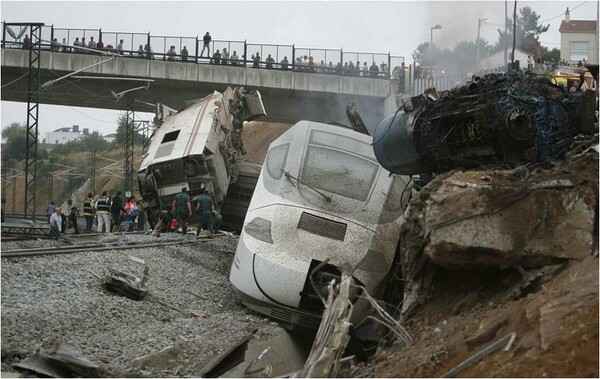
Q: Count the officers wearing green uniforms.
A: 2